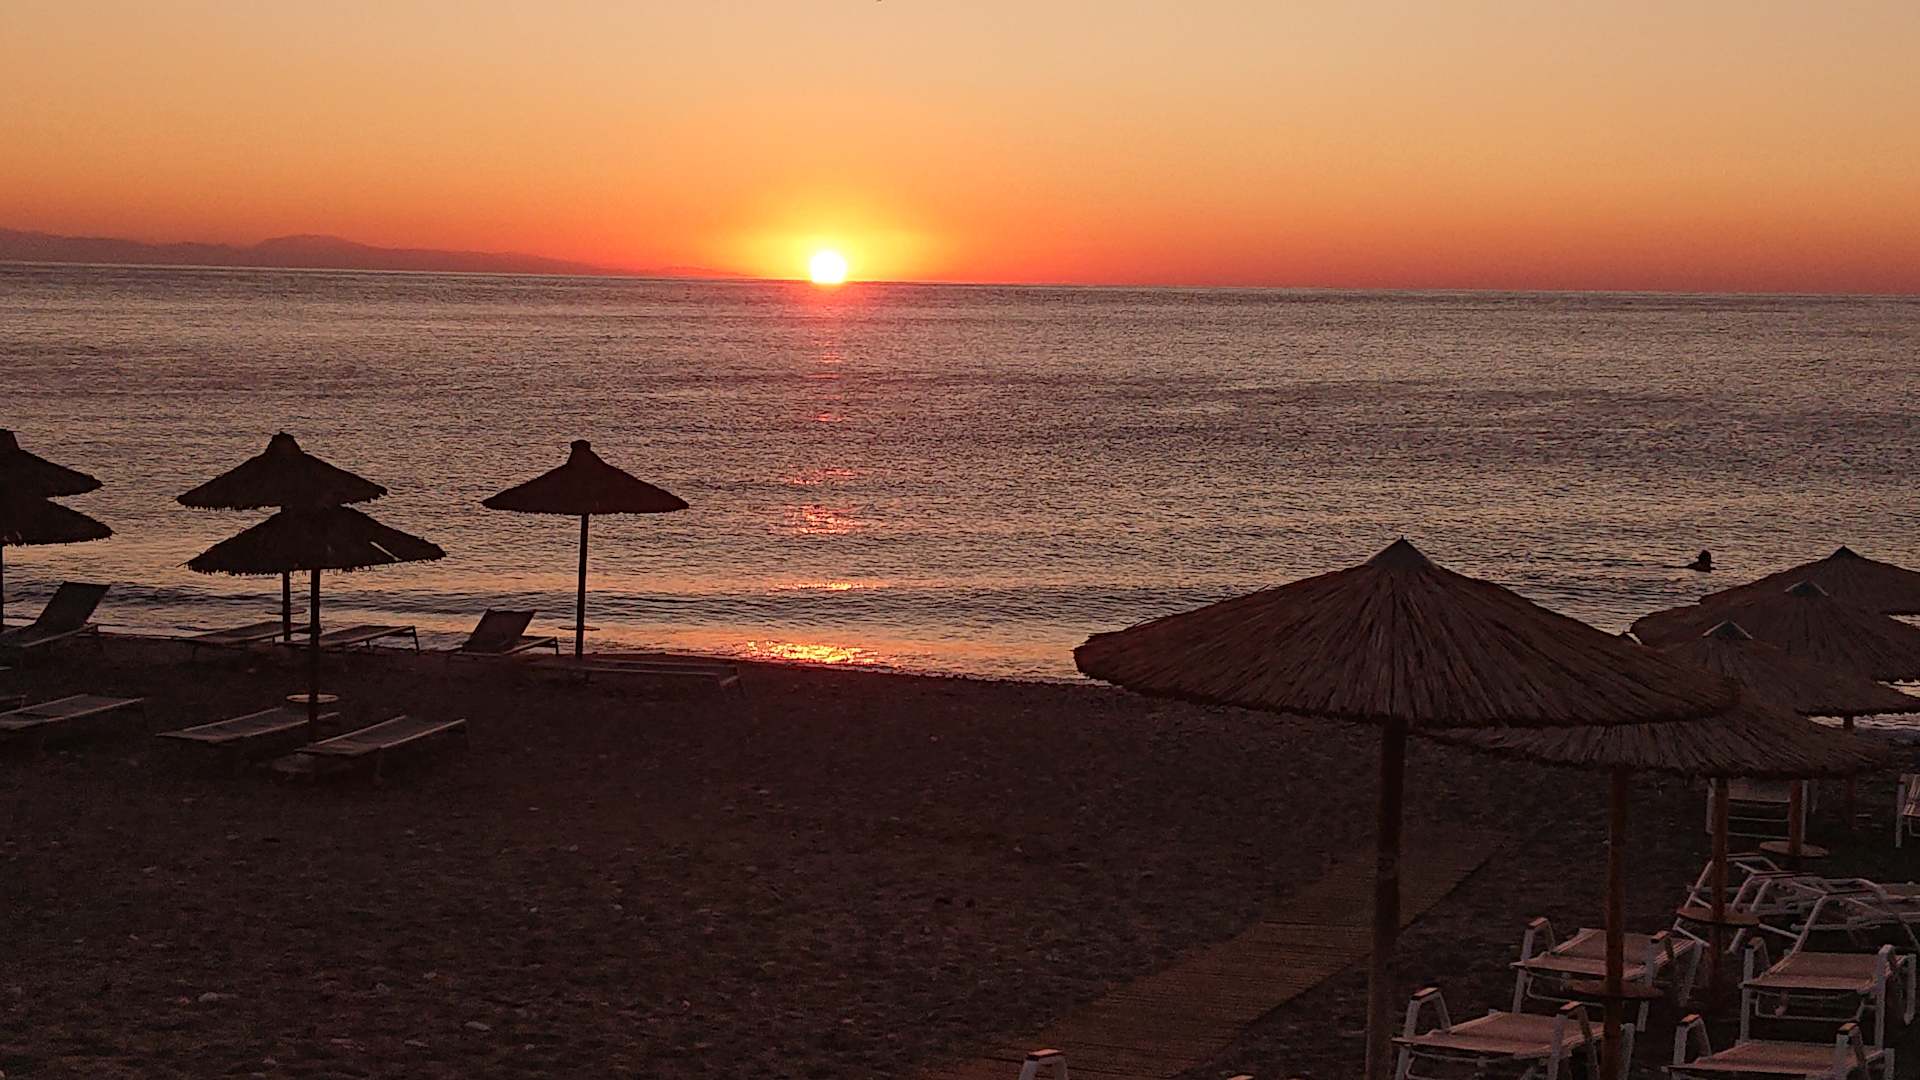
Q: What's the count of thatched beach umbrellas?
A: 10